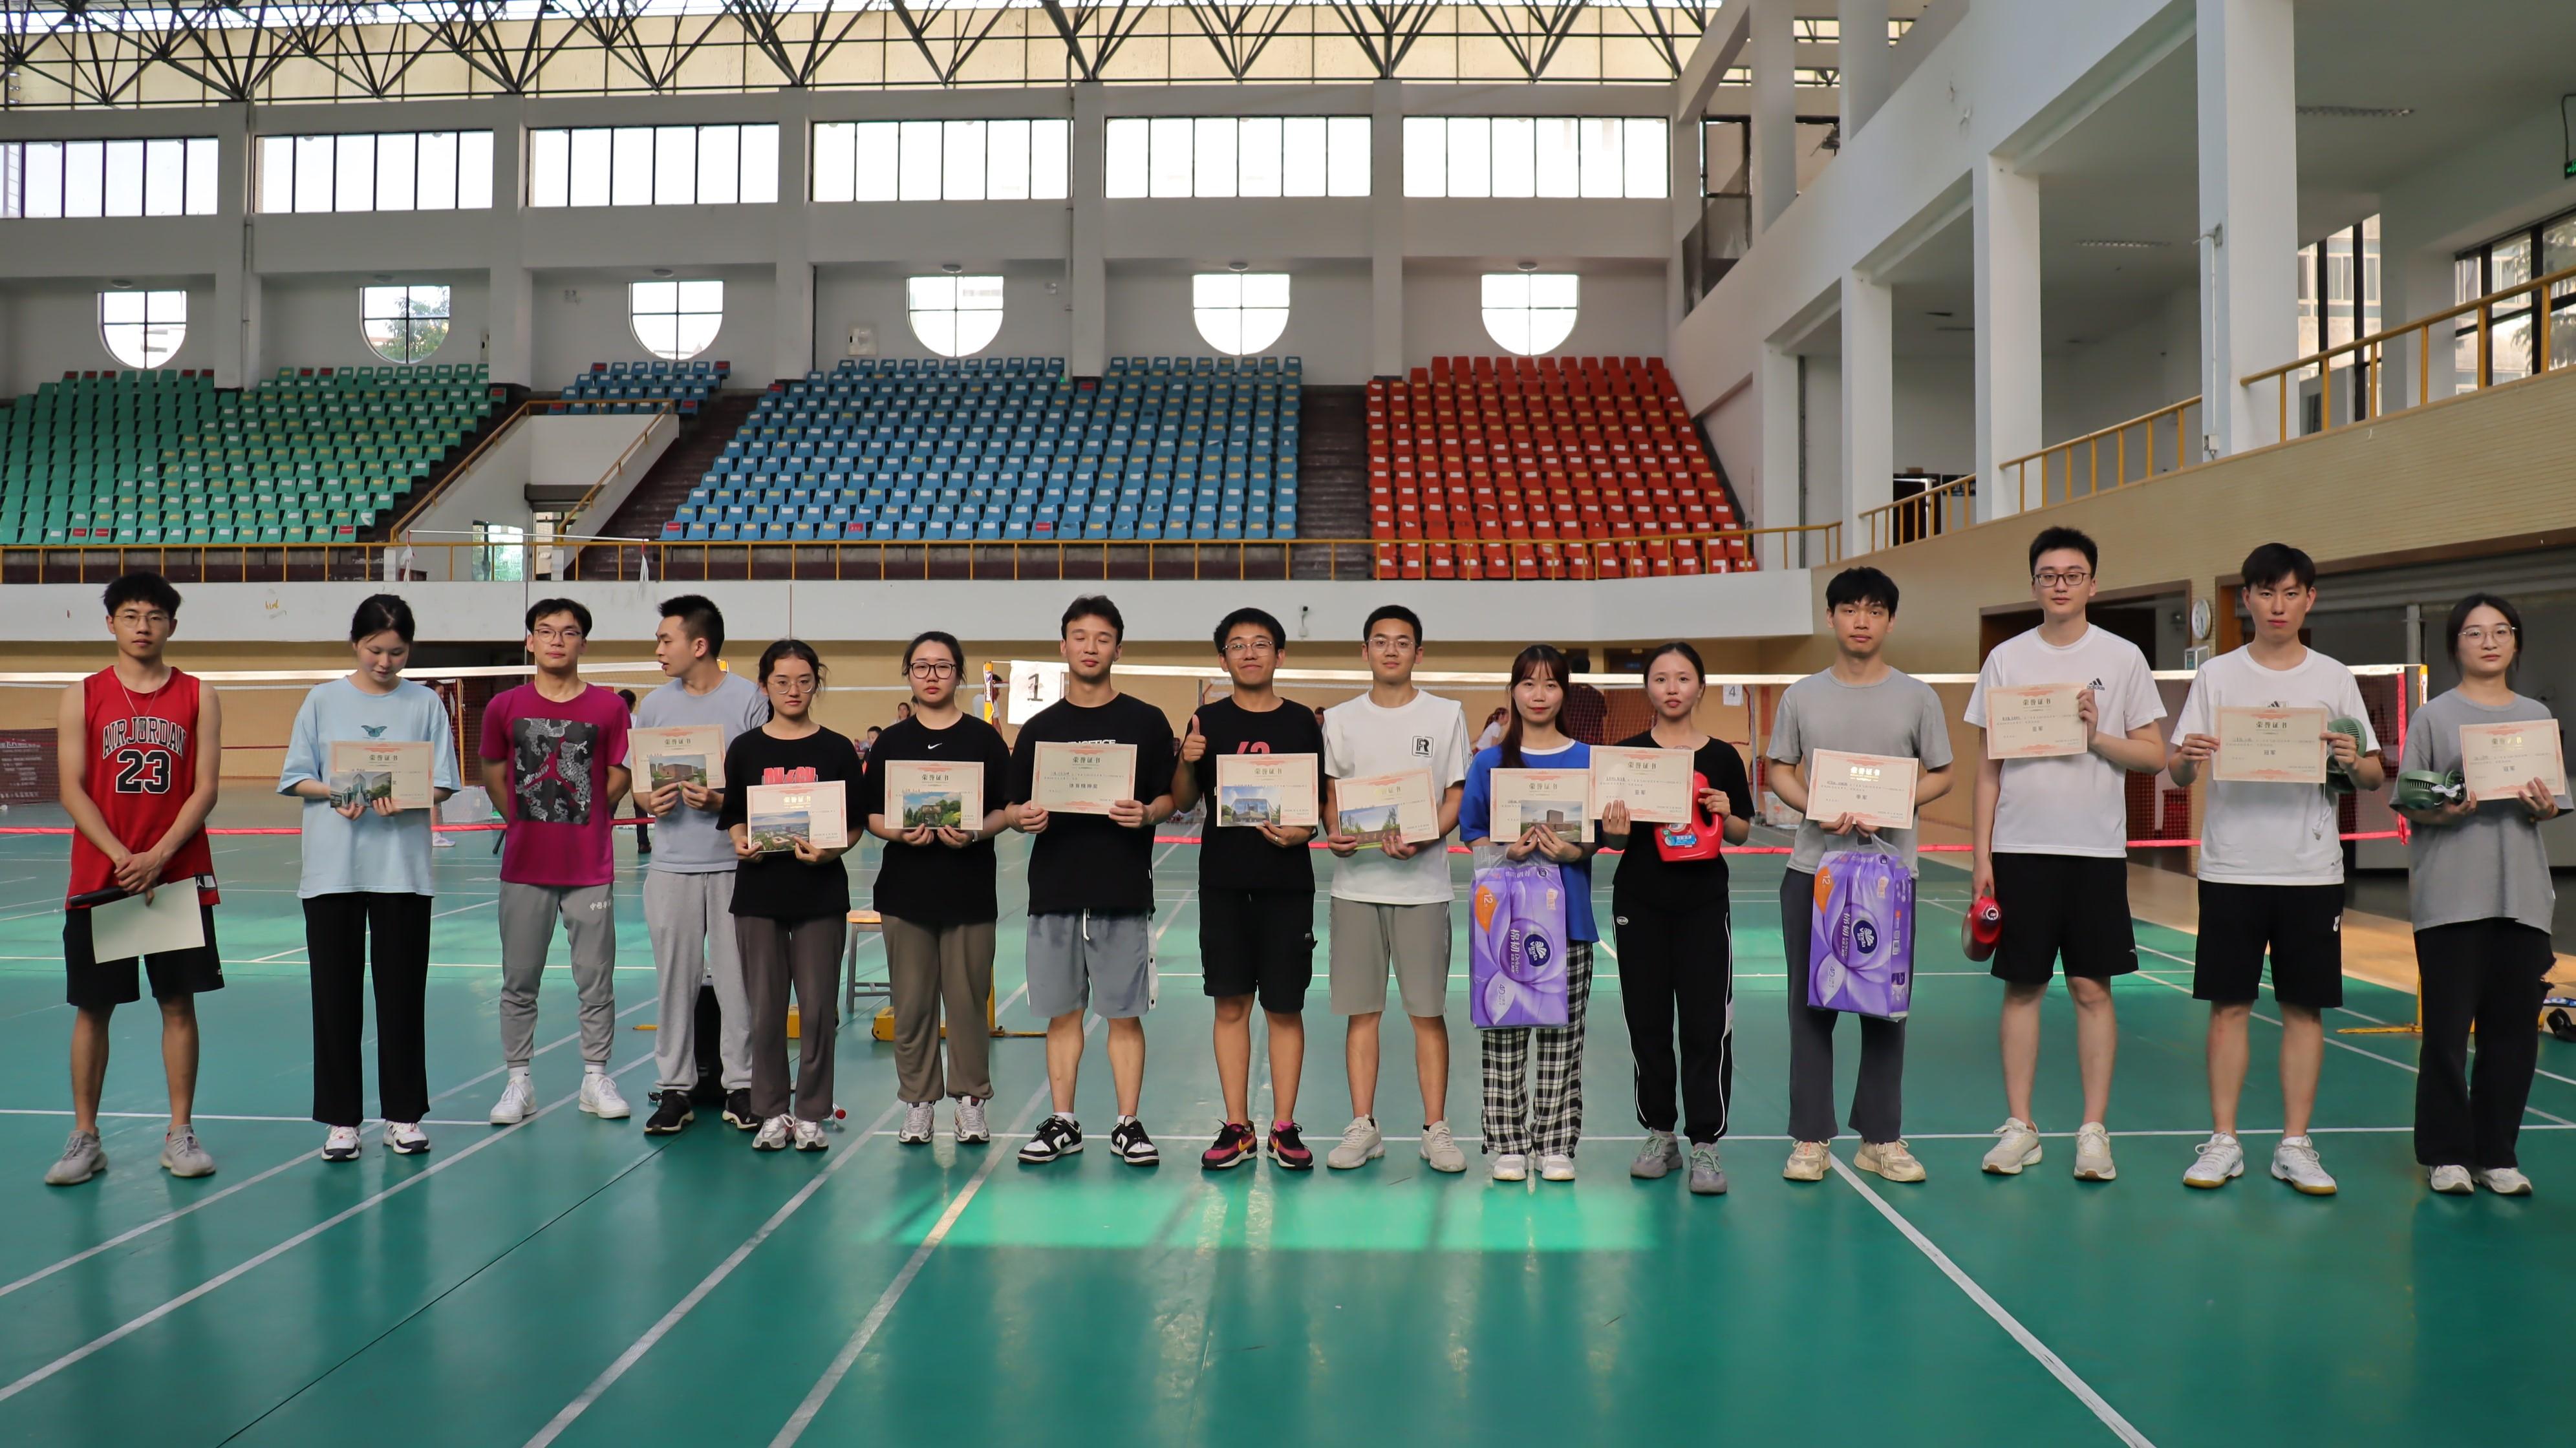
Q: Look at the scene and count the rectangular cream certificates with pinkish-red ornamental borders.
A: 13